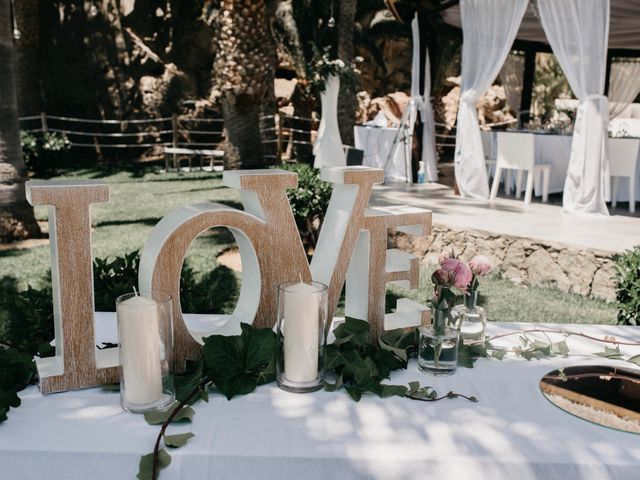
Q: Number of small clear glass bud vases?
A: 2